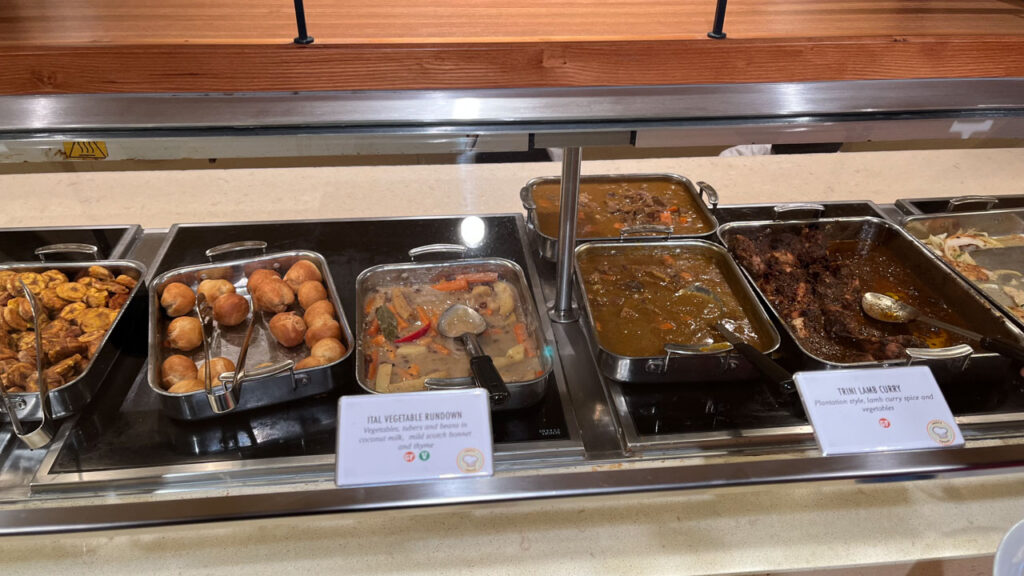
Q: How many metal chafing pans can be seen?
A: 7